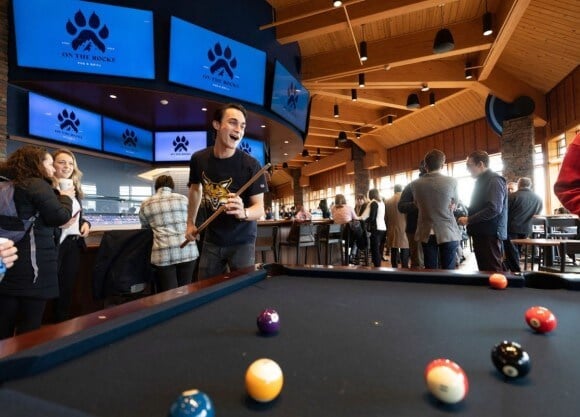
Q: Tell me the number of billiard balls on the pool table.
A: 7